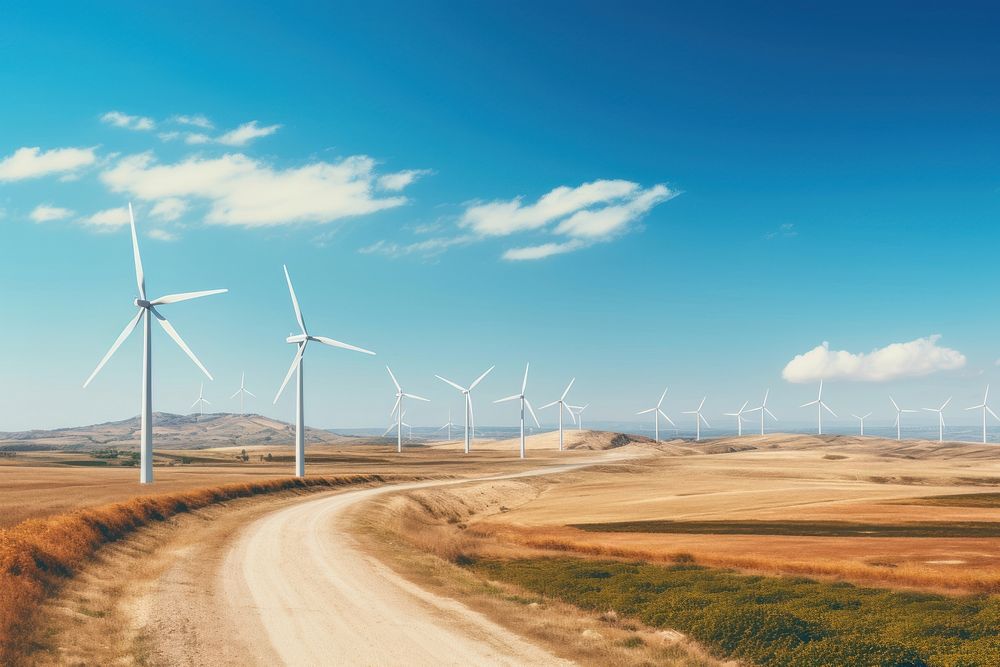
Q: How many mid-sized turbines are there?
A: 4